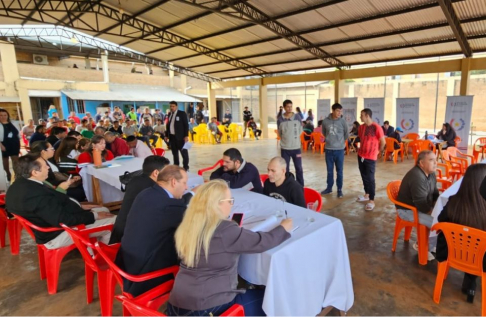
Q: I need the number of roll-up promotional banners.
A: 5